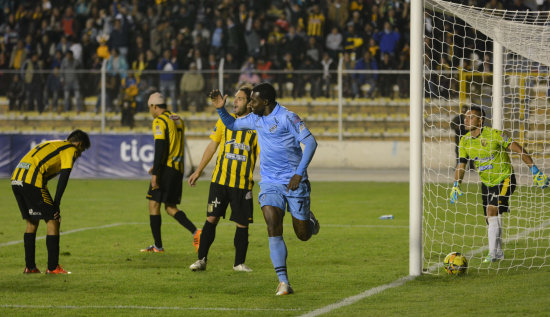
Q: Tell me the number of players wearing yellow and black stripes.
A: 3